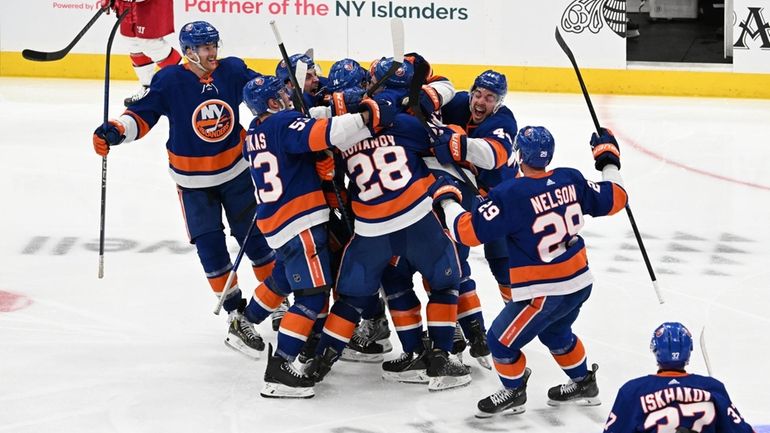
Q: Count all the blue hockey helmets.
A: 8